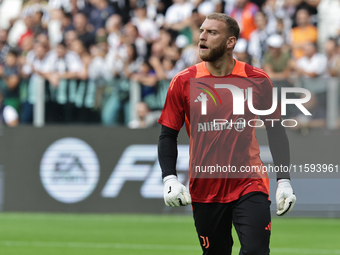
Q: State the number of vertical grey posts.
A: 3